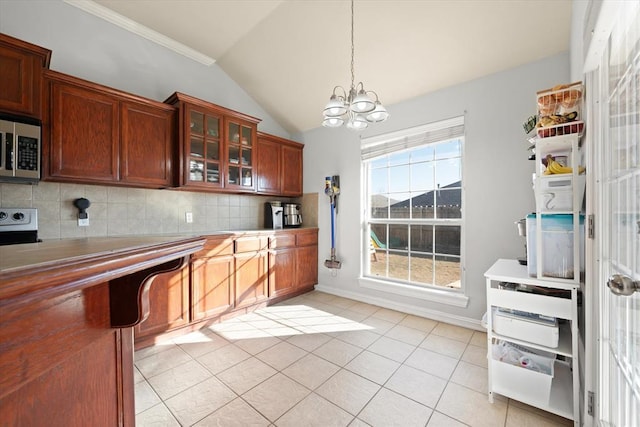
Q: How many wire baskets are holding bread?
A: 1